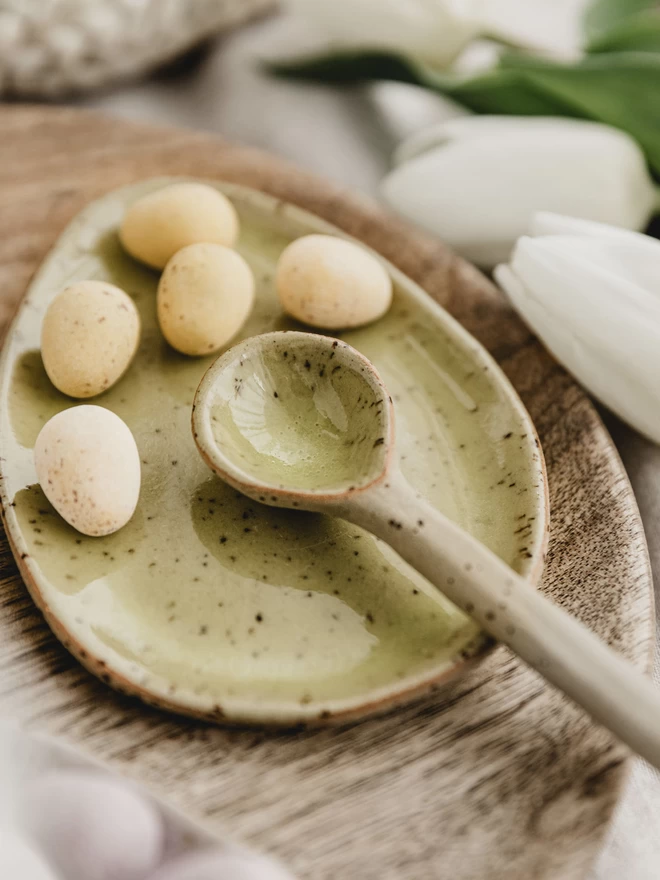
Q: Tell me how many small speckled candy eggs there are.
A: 5